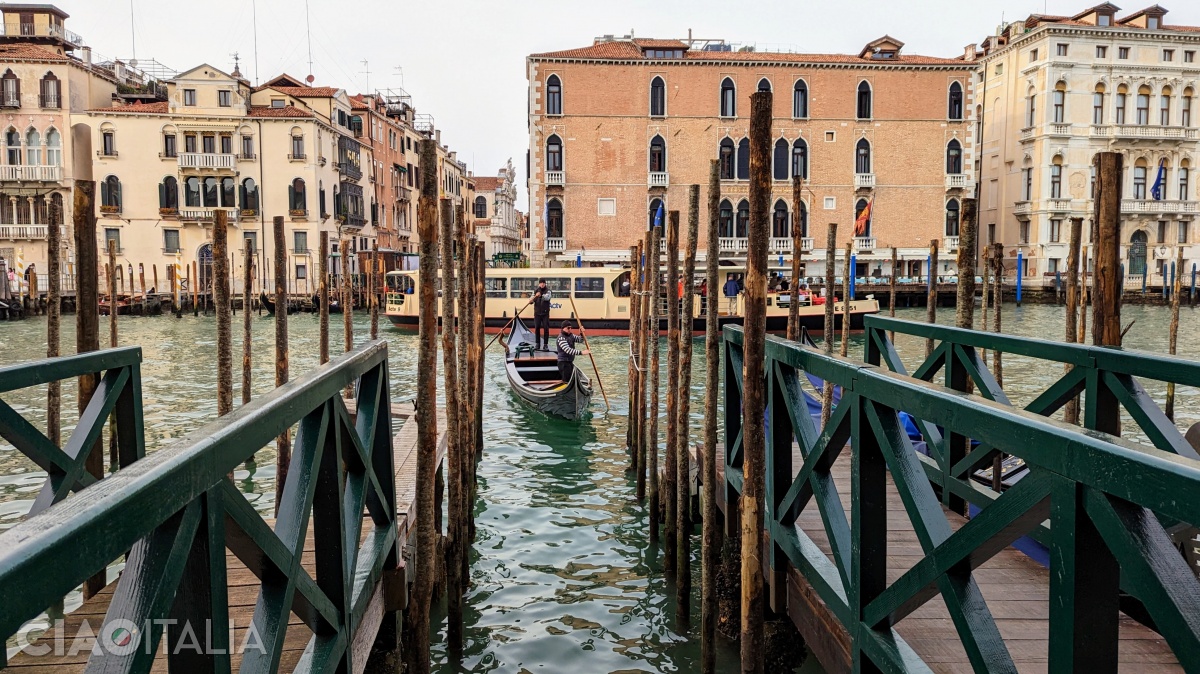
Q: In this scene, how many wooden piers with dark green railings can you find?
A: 2